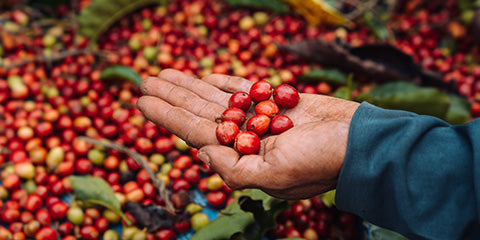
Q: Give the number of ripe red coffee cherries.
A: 9